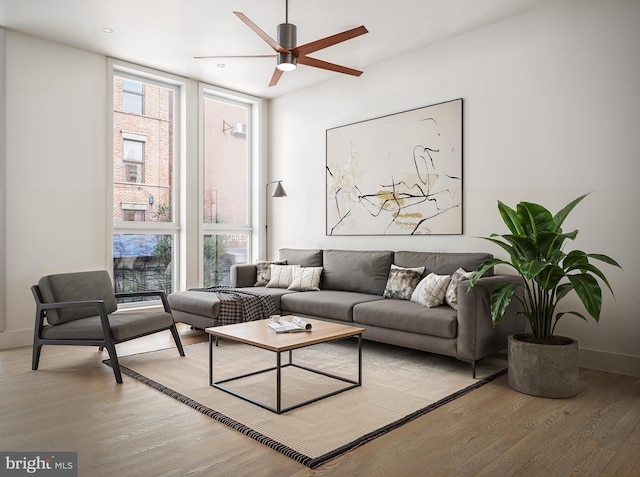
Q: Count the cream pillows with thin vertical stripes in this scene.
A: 3